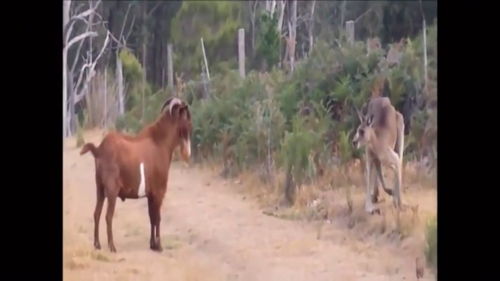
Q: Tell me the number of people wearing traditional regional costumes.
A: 0